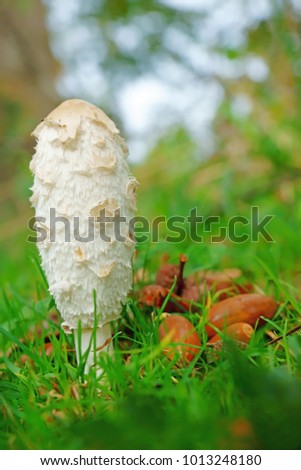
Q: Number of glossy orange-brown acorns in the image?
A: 3